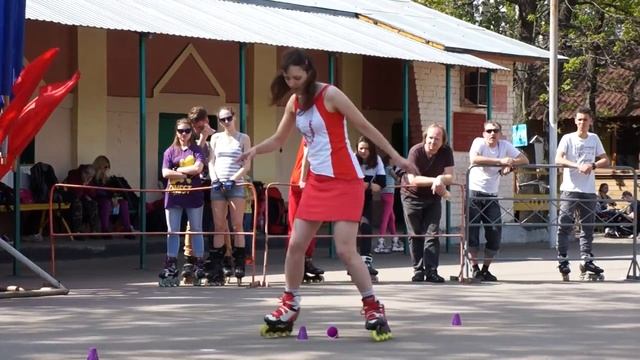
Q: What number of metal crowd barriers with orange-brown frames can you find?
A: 2